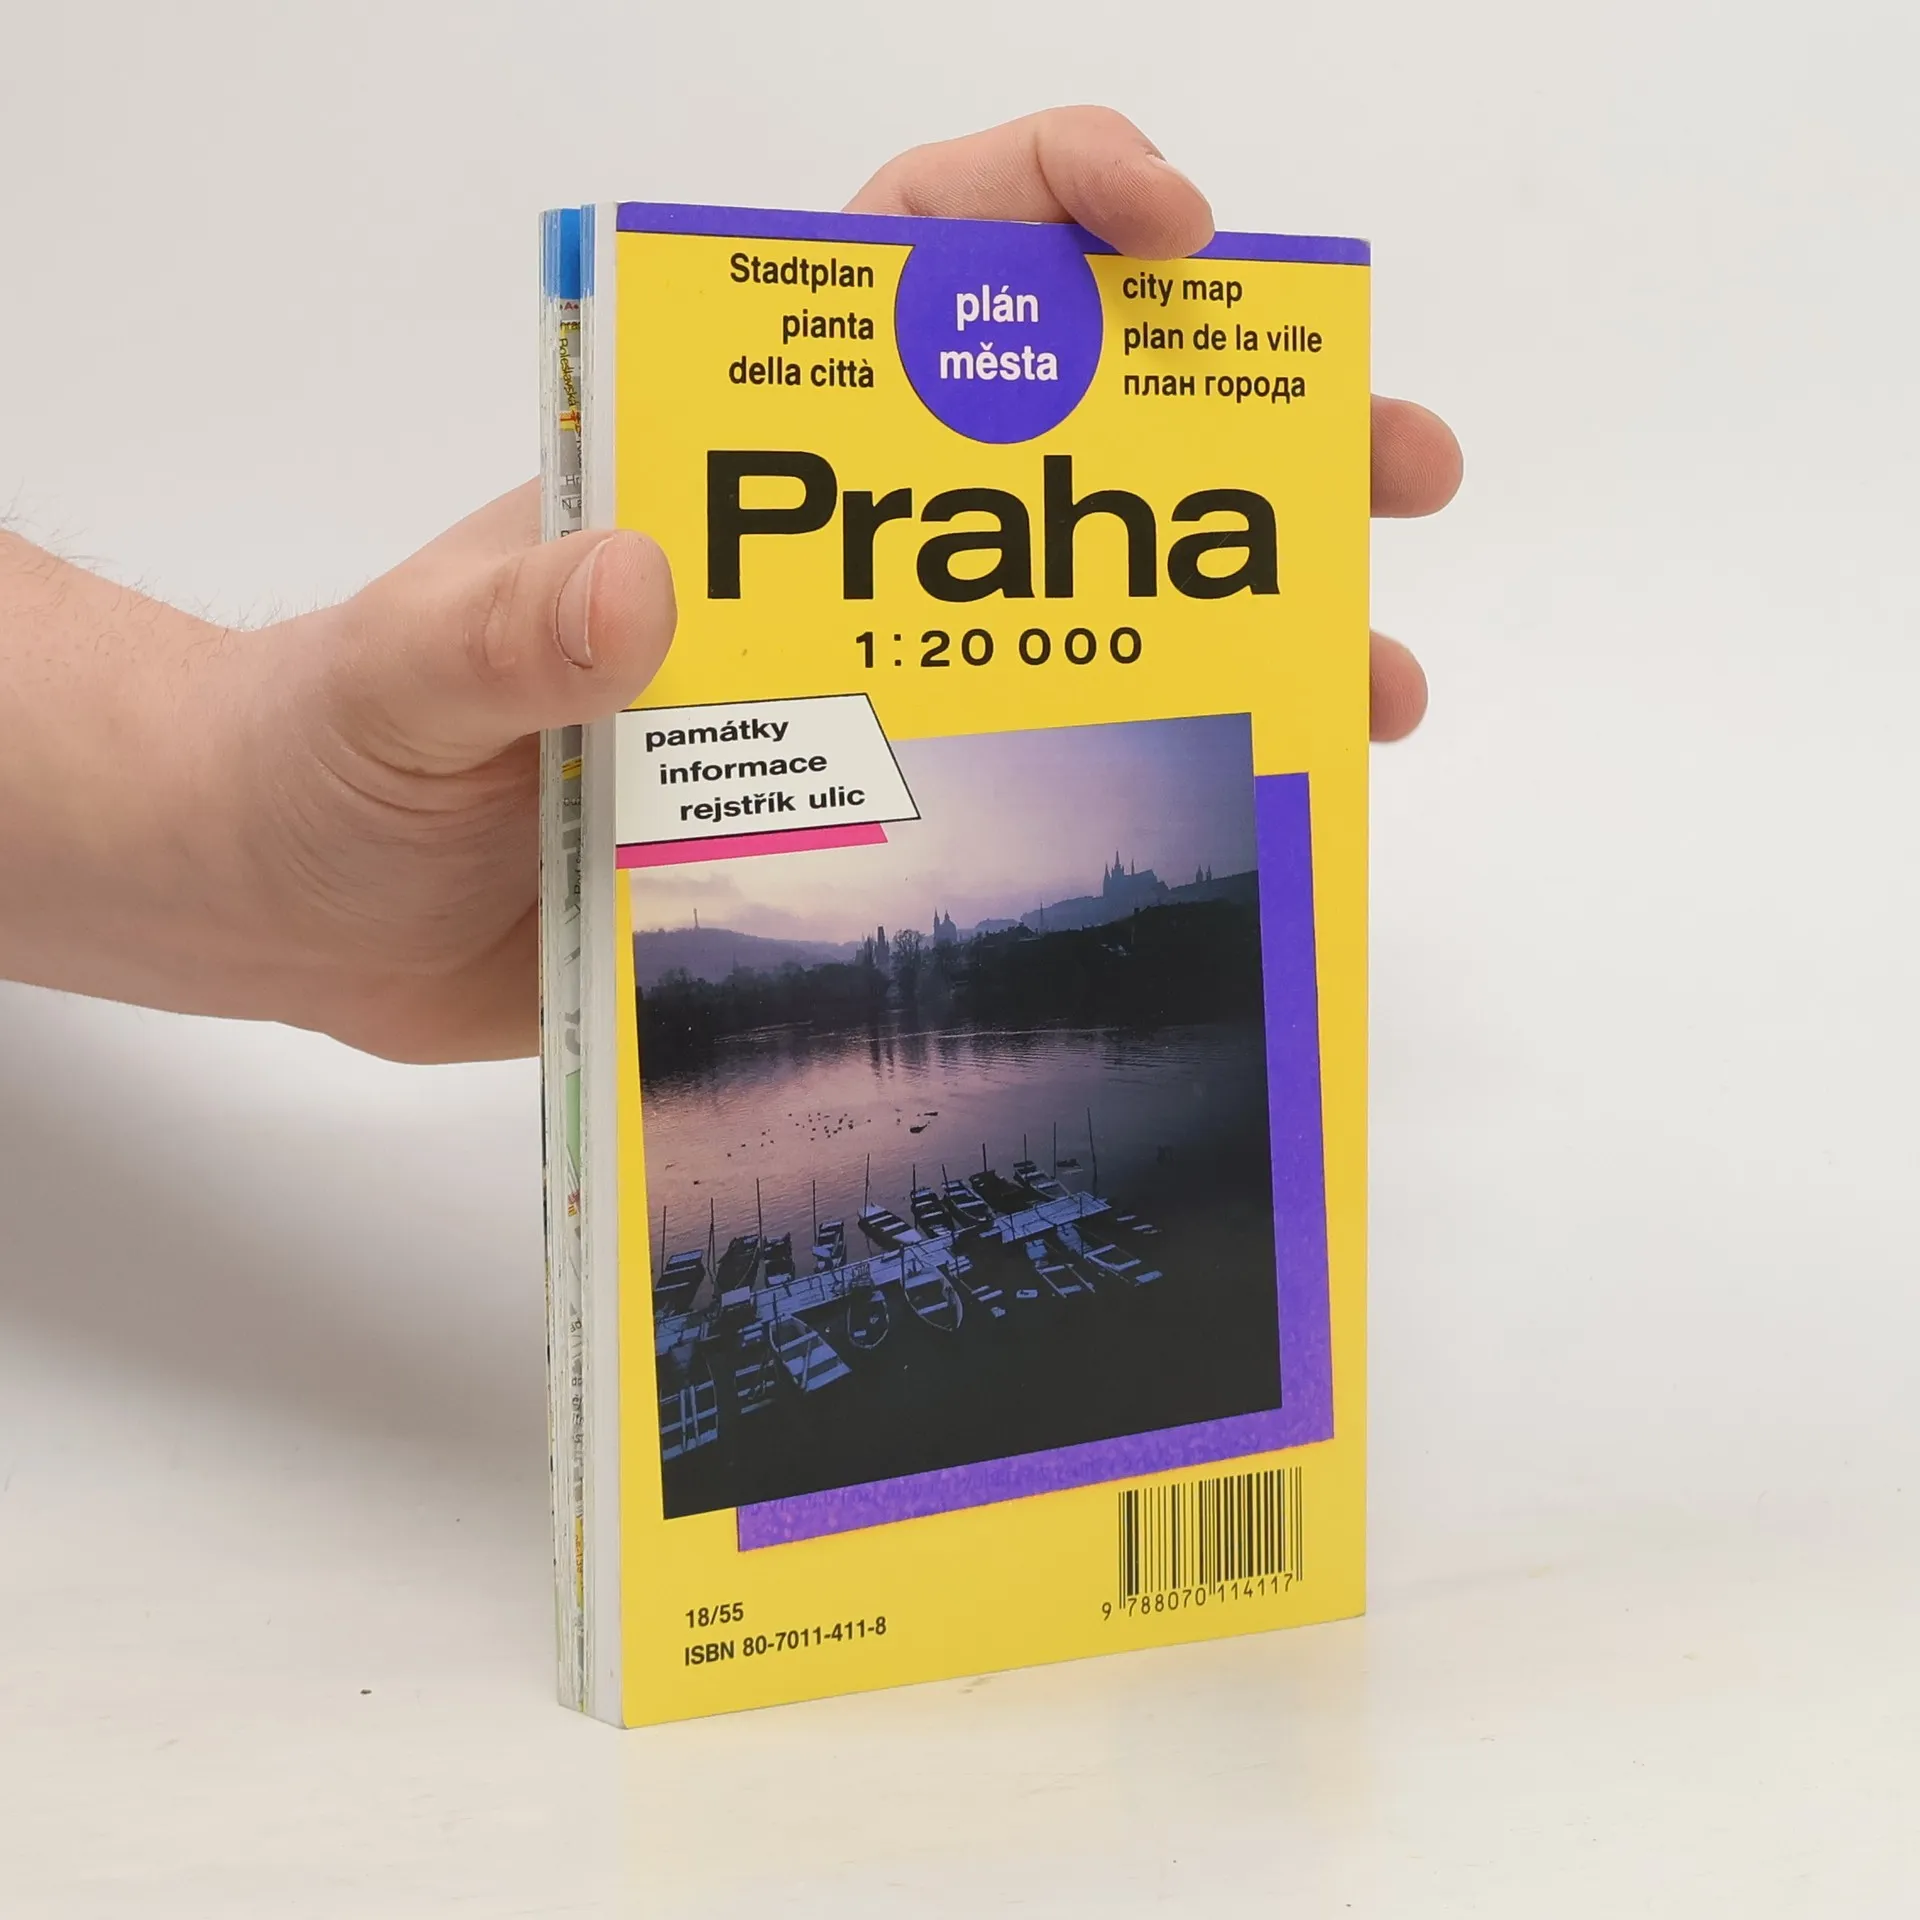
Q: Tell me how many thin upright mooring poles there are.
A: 11